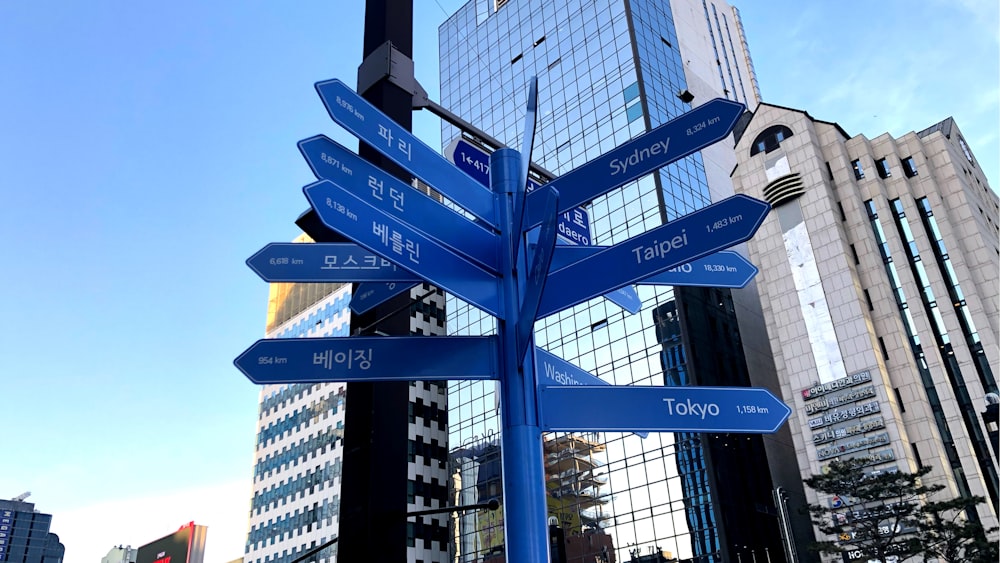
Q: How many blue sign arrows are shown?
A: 14